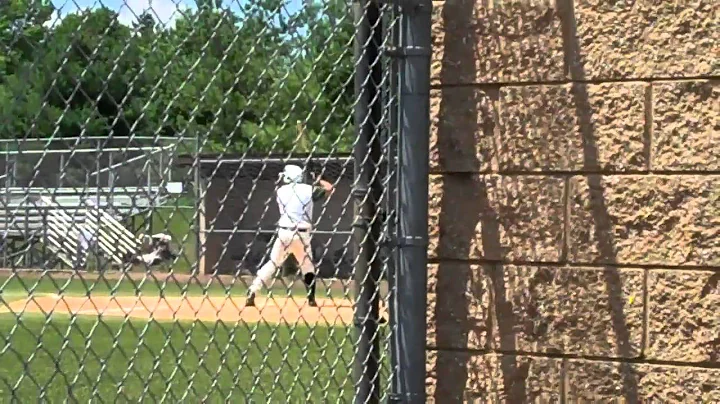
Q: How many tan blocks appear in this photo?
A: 12